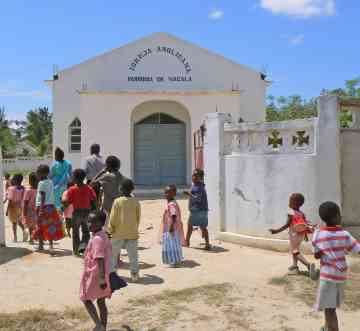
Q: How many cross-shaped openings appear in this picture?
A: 2